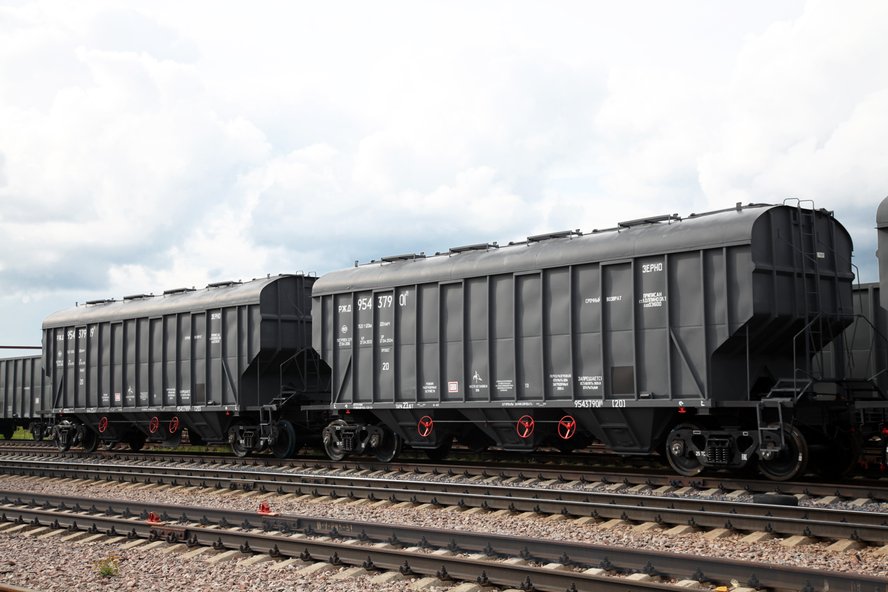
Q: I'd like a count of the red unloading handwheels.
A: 6